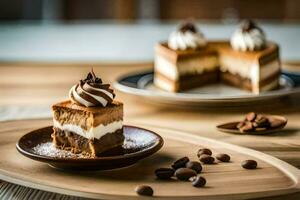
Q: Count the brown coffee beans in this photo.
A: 10